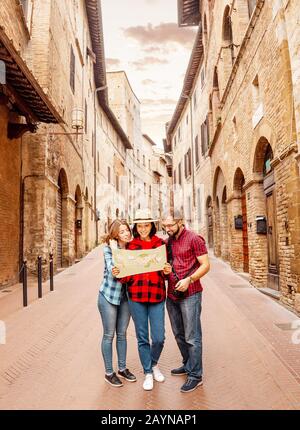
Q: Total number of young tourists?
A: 3